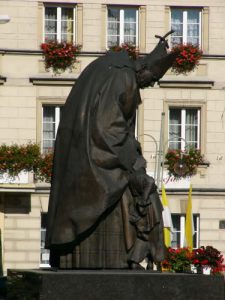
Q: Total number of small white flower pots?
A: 2